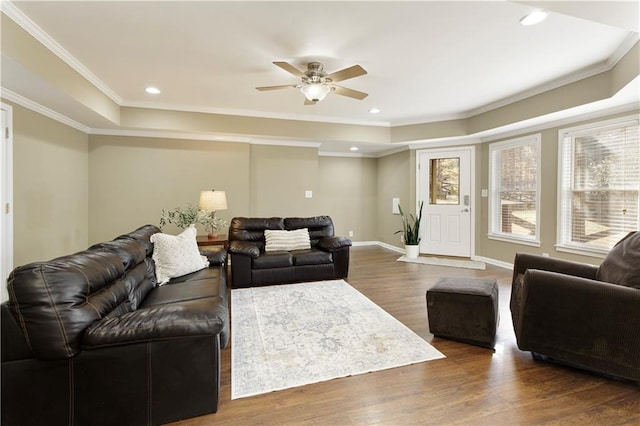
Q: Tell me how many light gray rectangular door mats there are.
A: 1